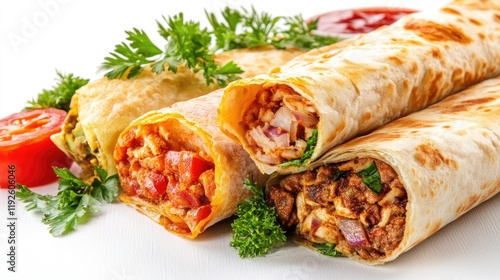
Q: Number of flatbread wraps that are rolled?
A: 4